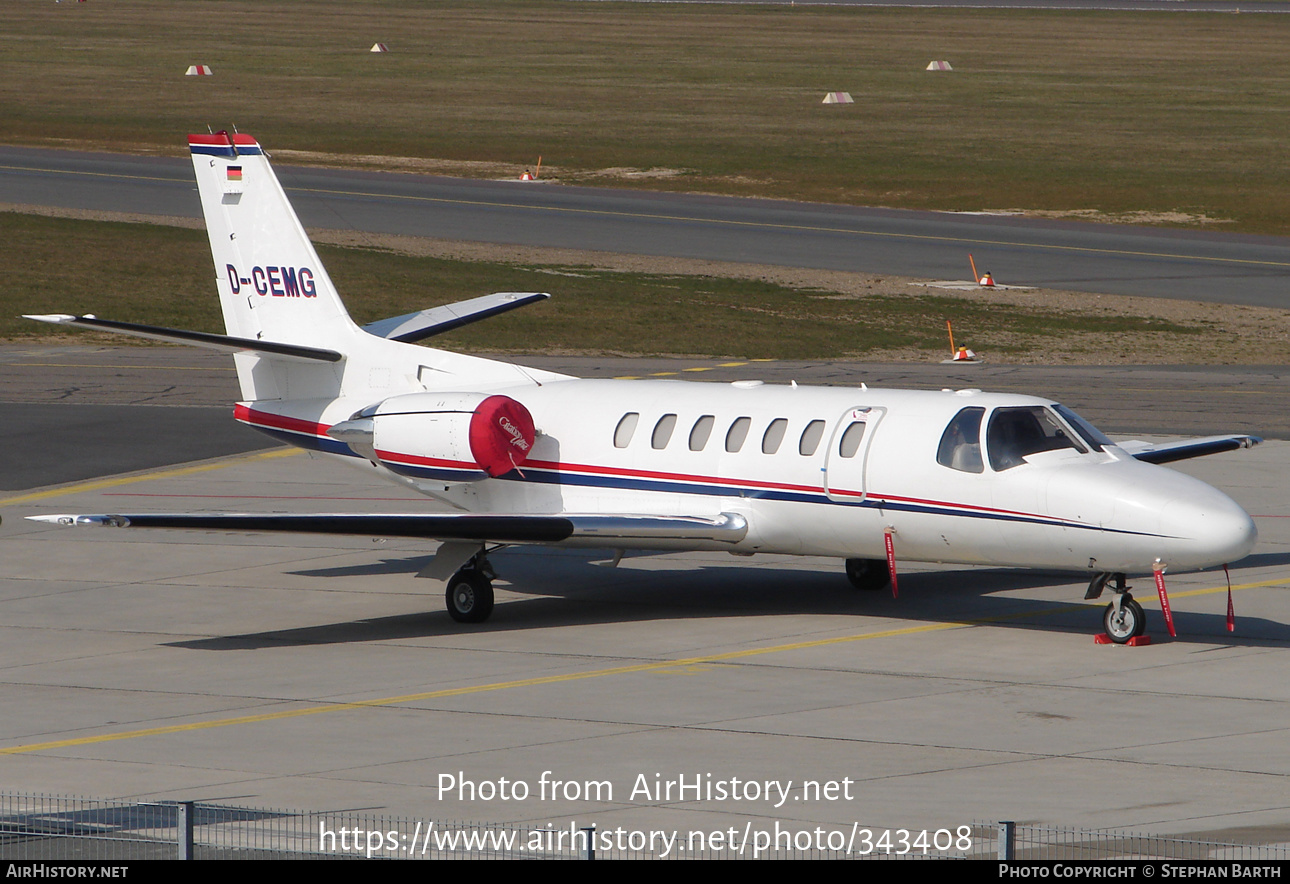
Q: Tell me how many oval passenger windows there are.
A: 7